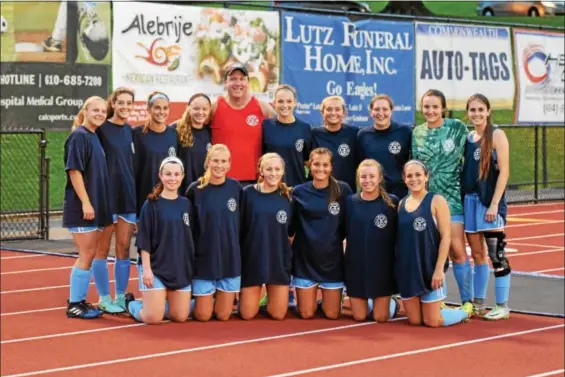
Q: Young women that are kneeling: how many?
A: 6